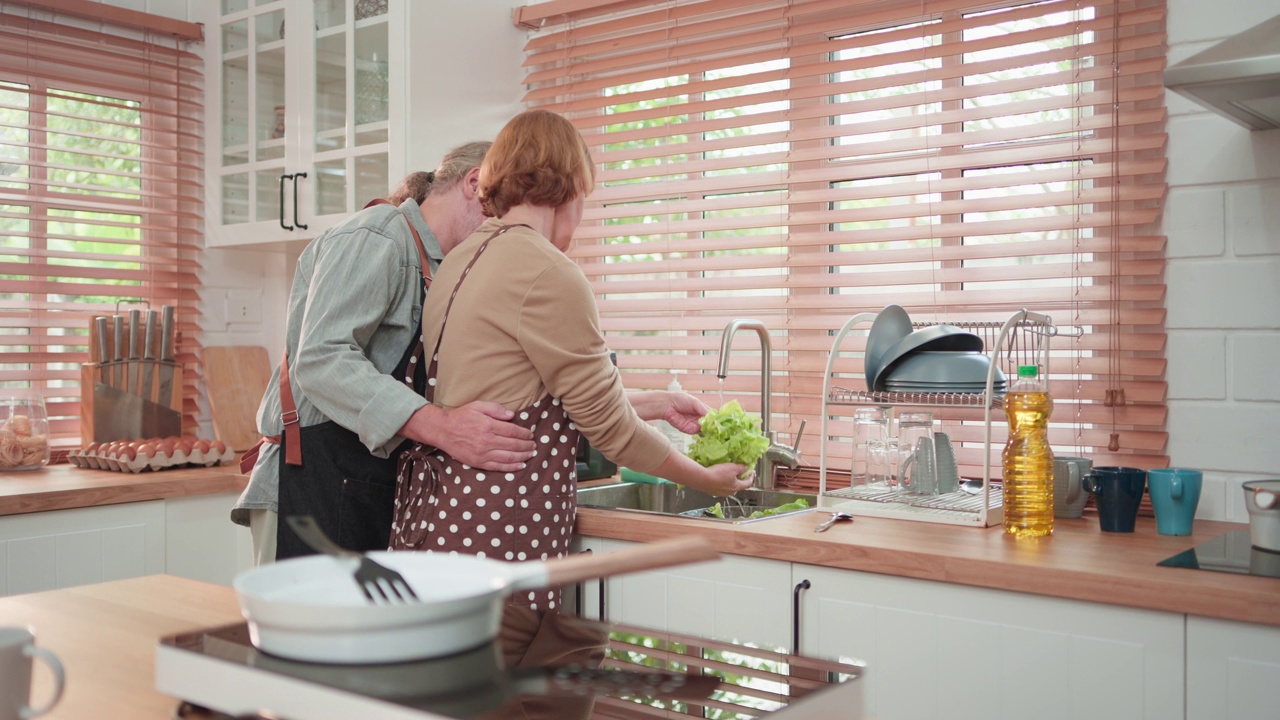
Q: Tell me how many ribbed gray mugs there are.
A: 2